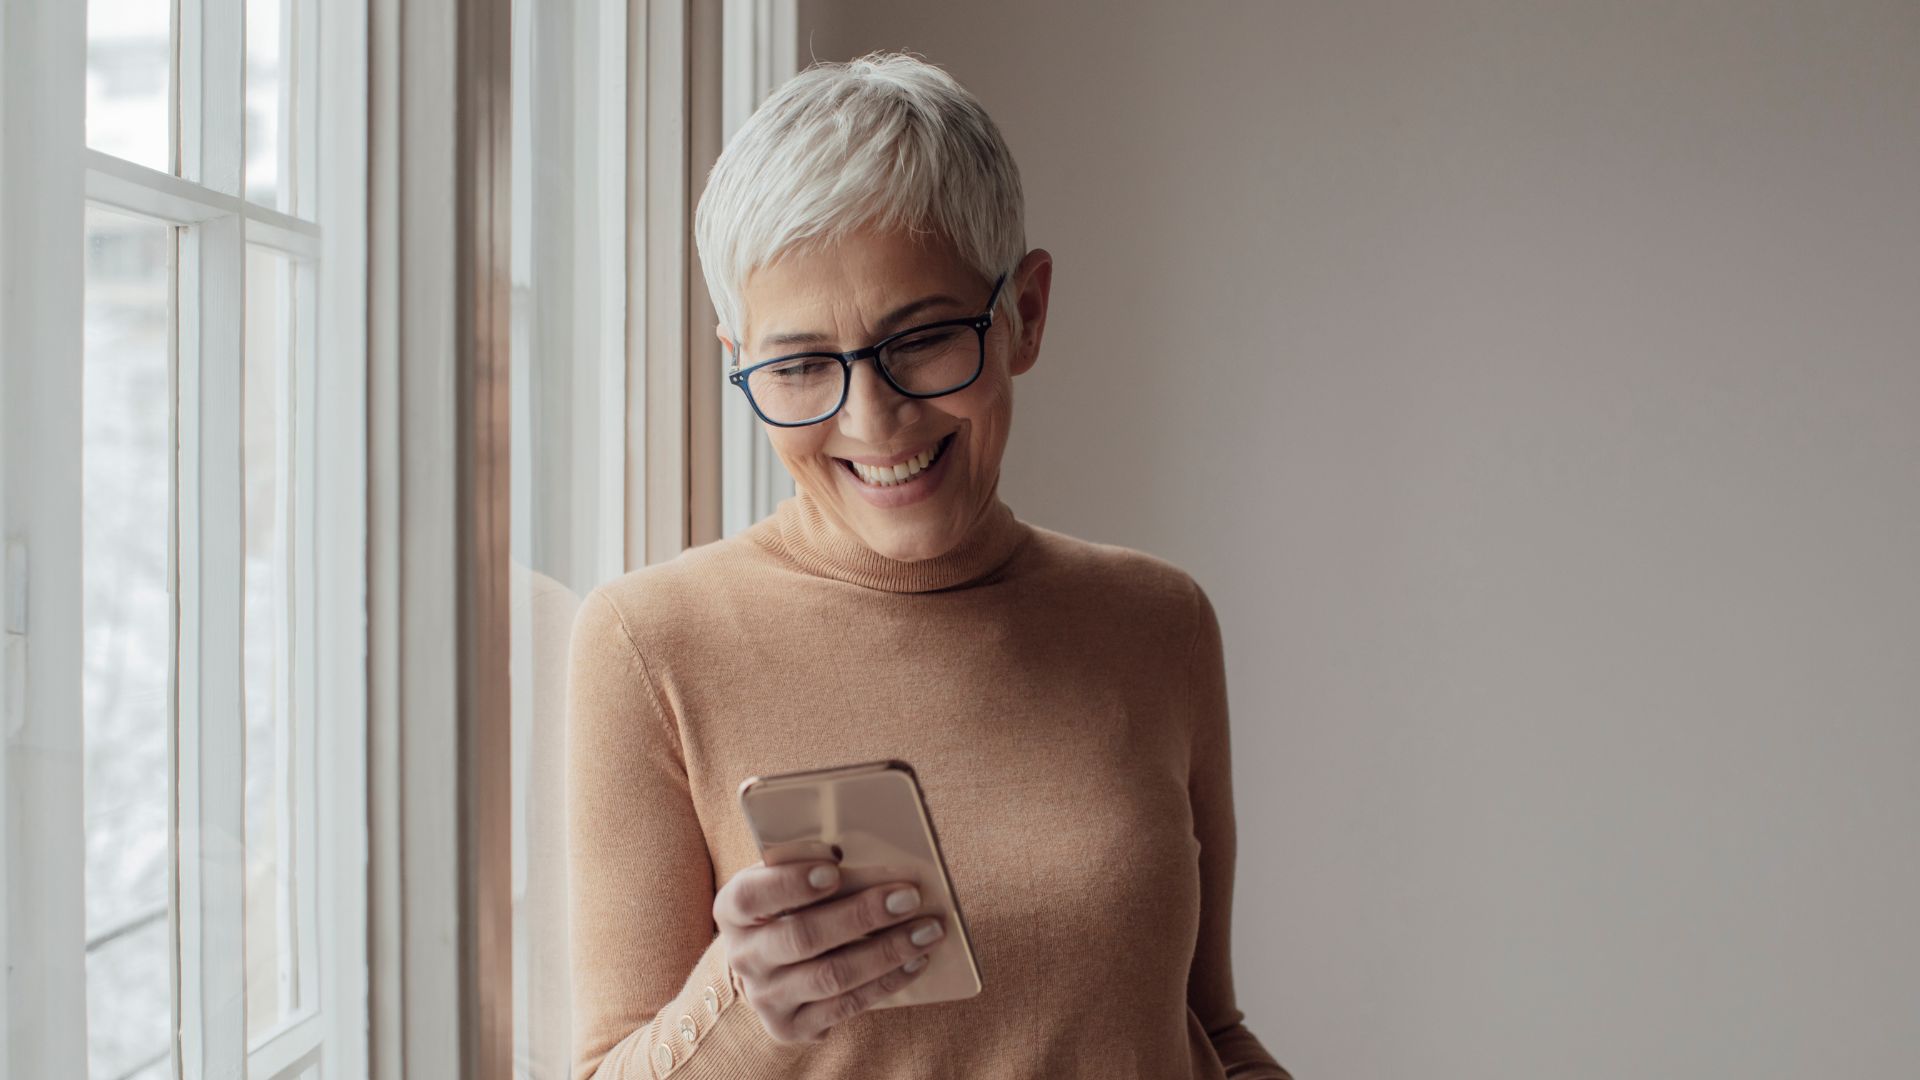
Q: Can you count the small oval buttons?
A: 3